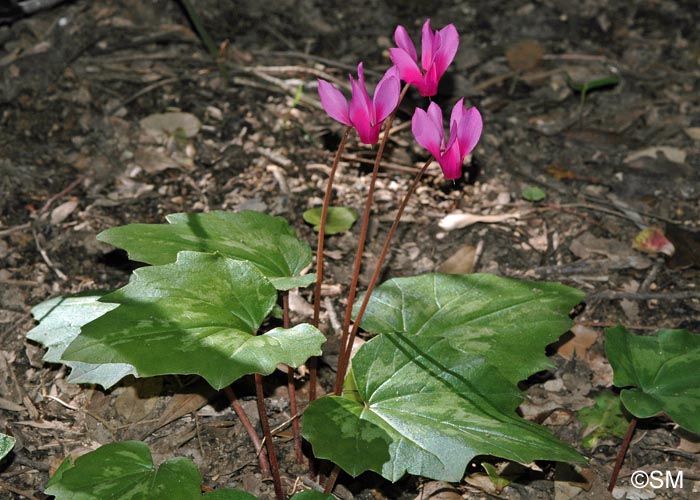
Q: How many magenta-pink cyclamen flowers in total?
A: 3